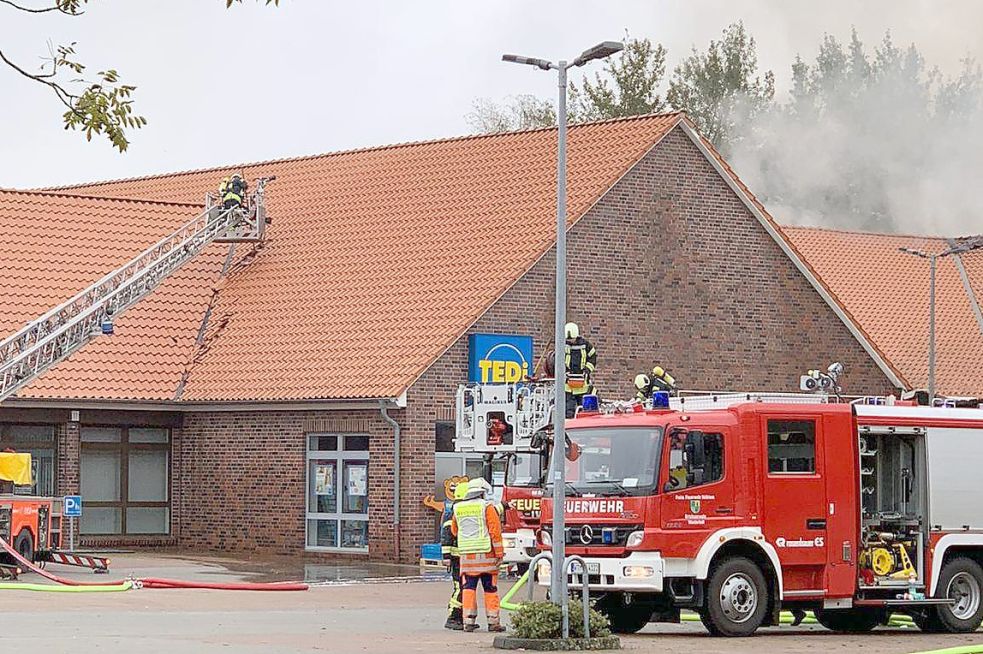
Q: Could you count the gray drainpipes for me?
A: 1